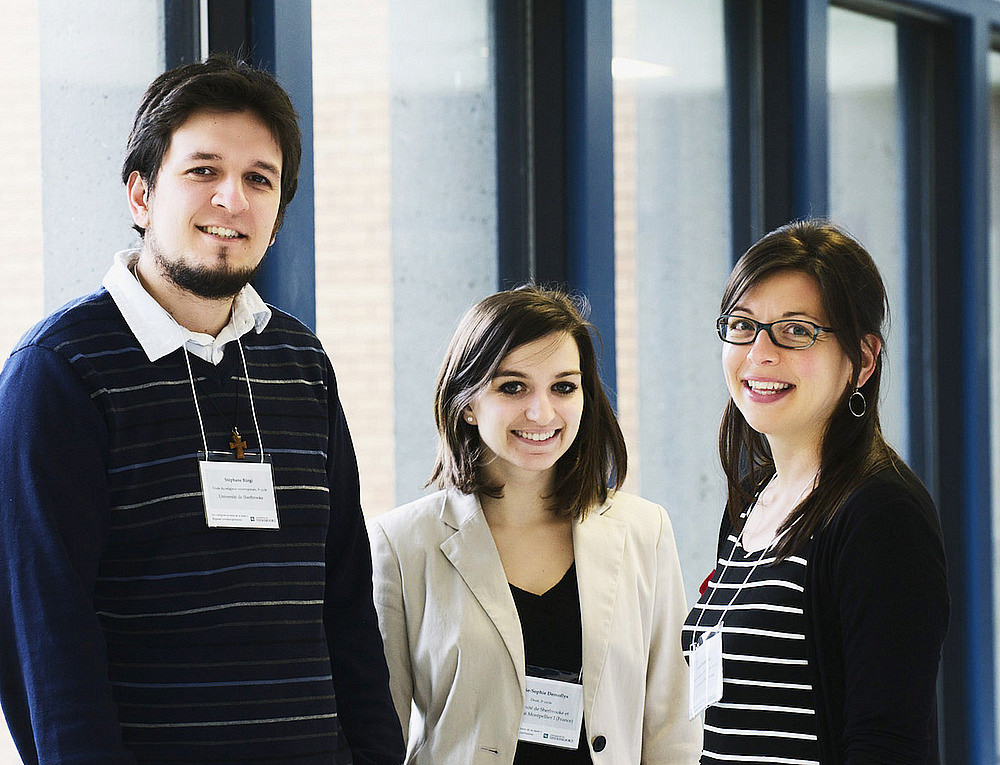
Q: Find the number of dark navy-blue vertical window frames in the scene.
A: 4